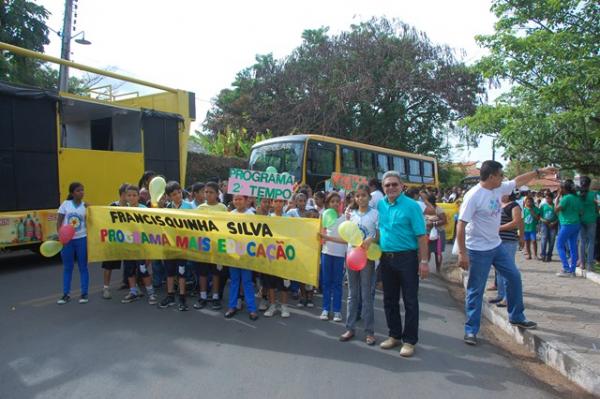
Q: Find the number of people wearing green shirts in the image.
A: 4